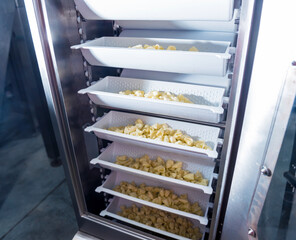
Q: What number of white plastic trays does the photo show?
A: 7